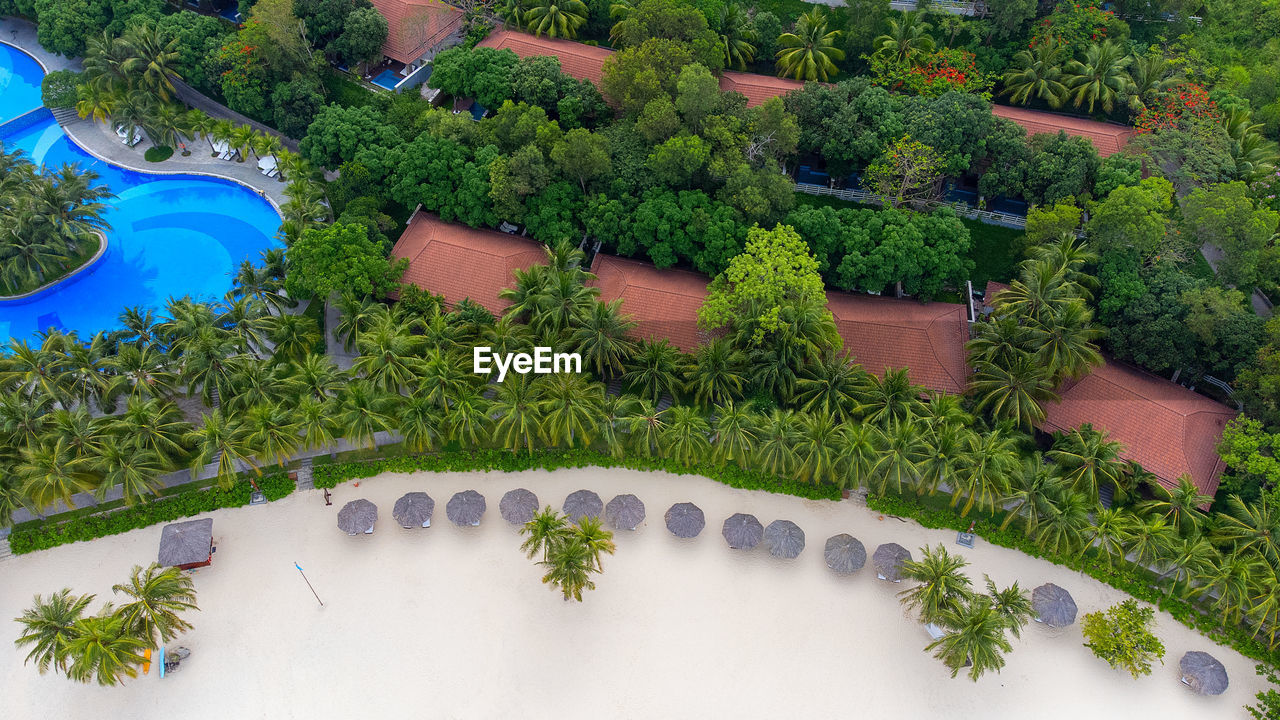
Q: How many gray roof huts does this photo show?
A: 14